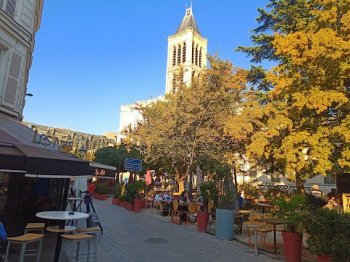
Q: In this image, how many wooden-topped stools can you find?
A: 4